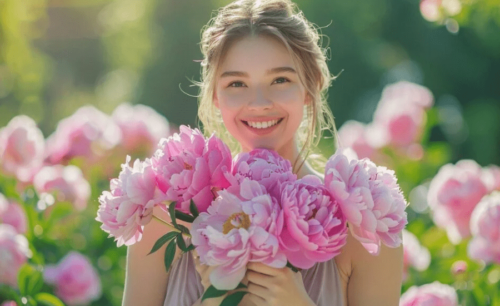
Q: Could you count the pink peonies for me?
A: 6